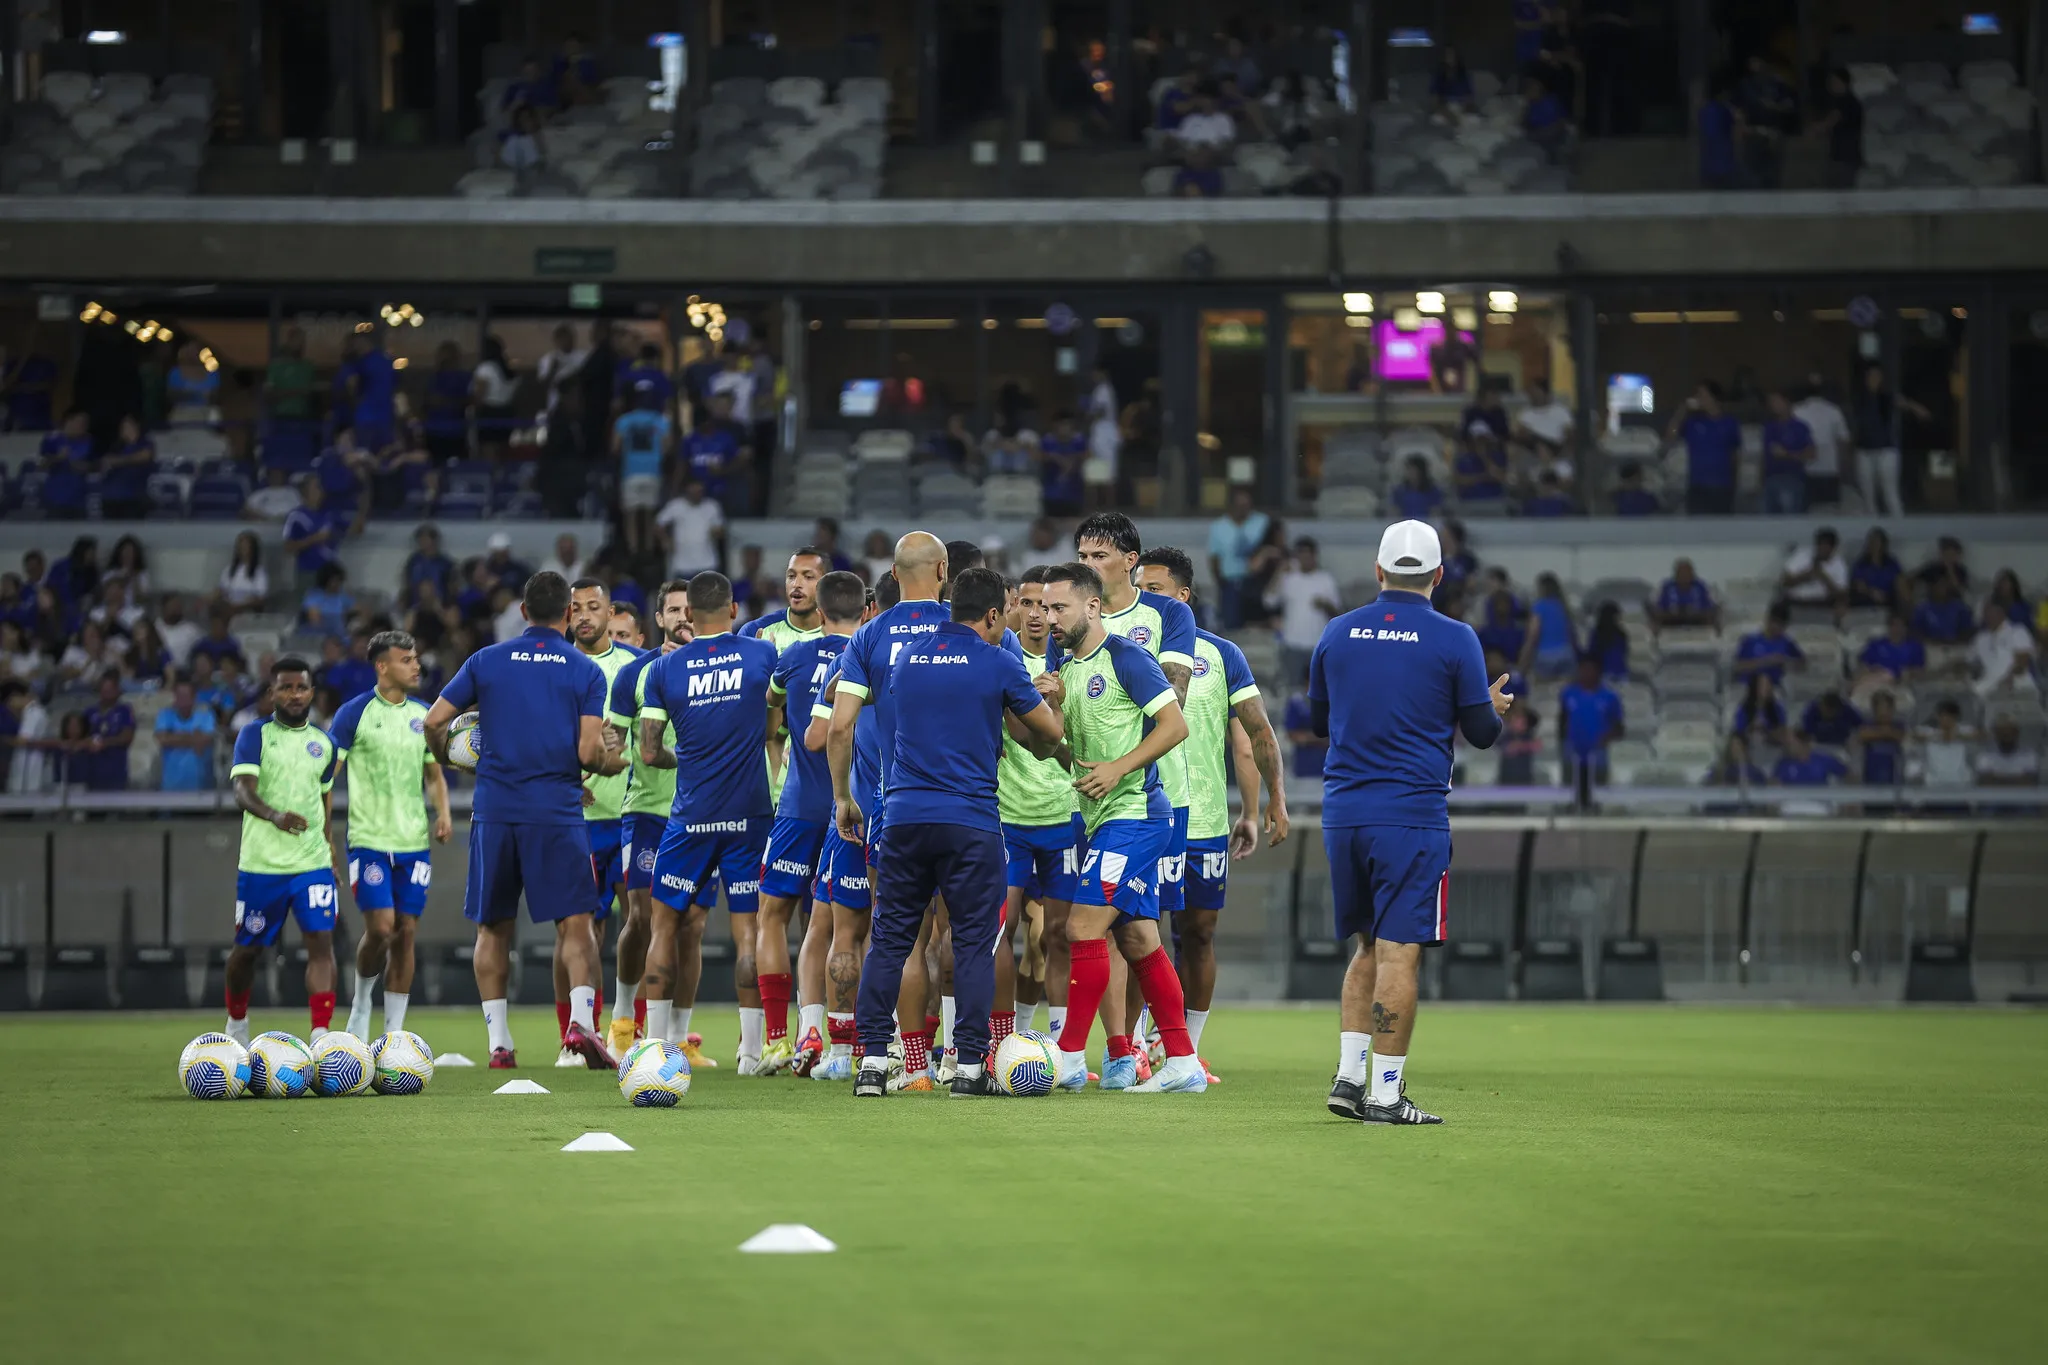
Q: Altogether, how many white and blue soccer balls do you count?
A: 7